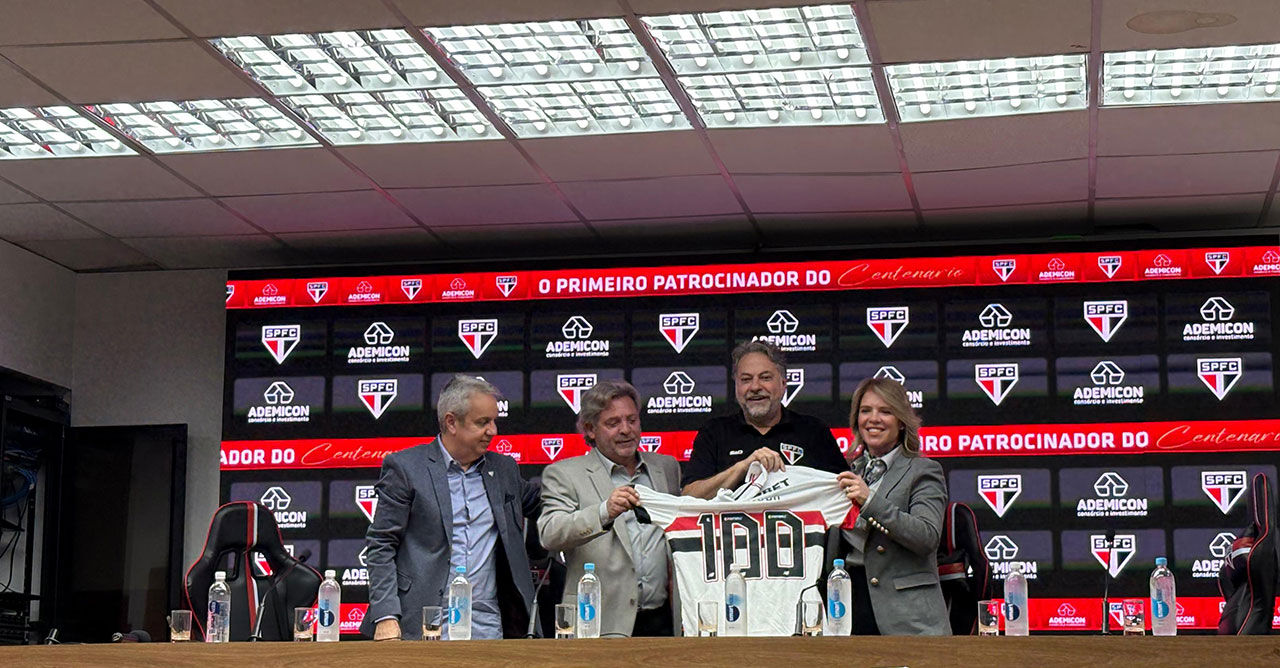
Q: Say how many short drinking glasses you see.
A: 8